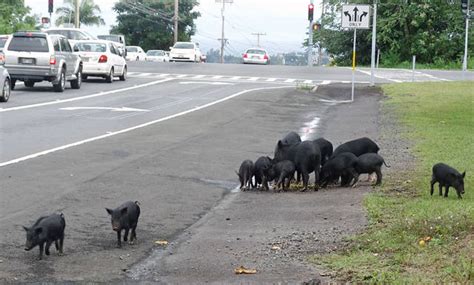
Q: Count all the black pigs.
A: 12